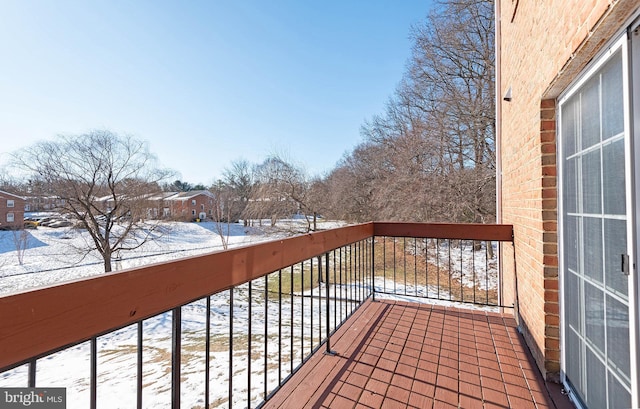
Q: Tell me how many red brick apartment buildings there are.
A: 2